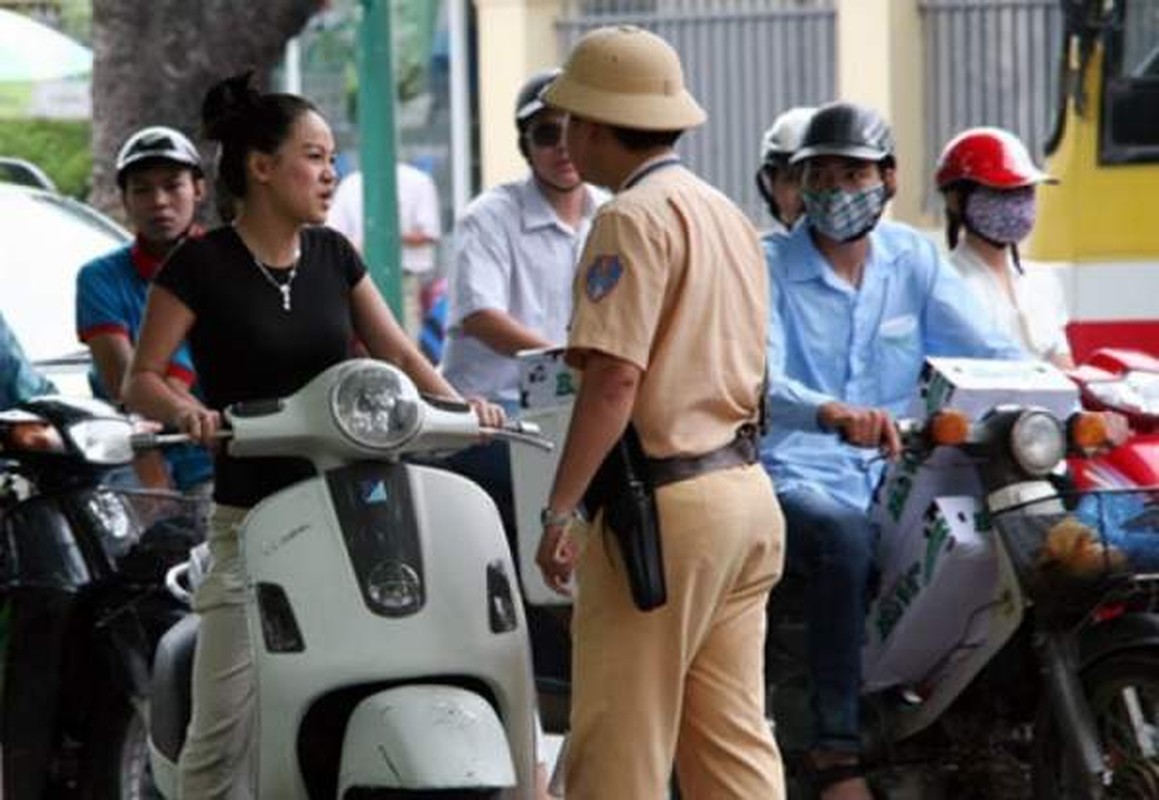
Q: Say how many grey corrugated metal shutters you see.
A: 2